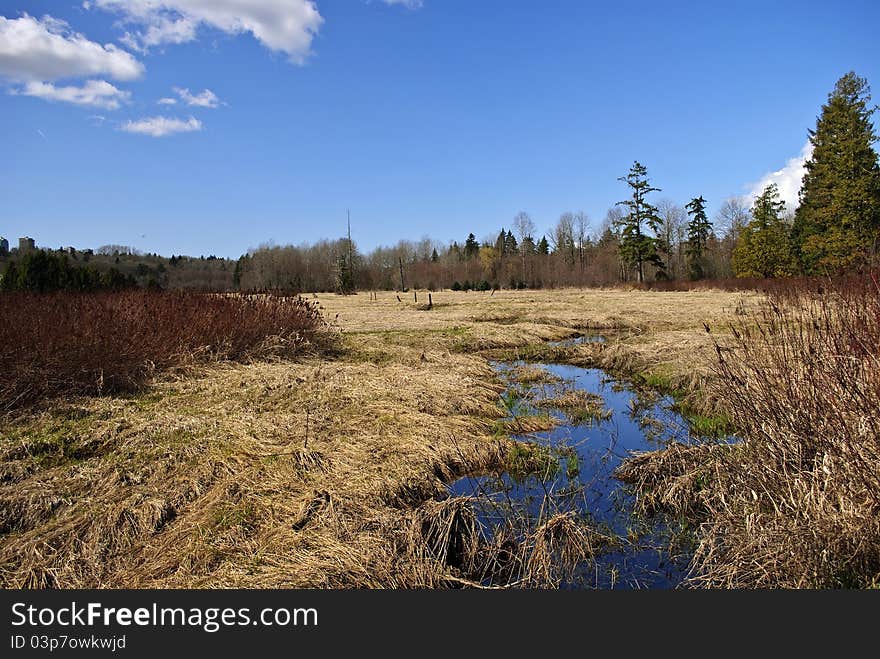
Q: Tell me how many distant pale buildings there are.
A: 2